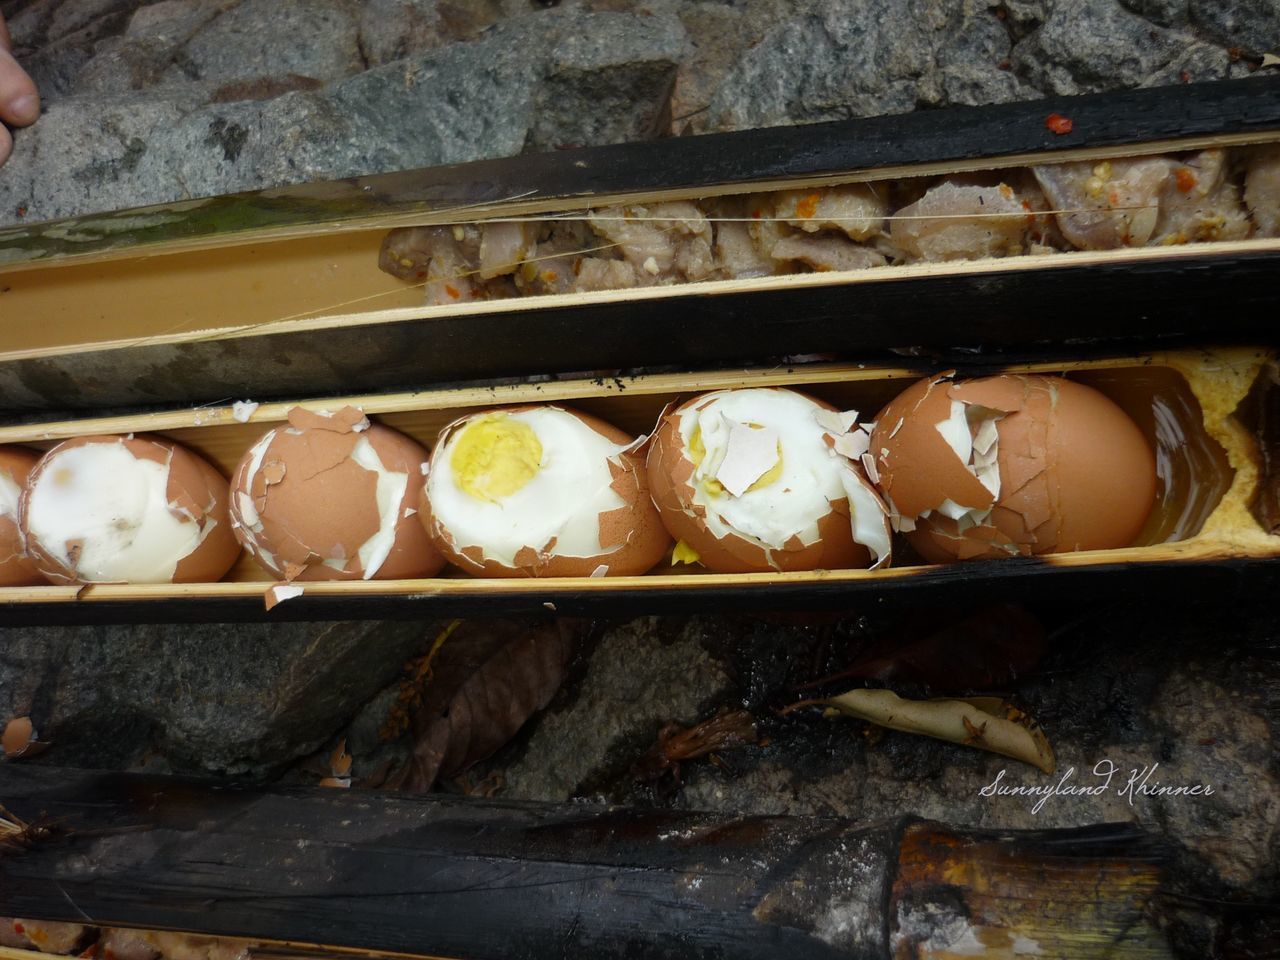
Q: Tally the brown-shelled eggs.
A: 6